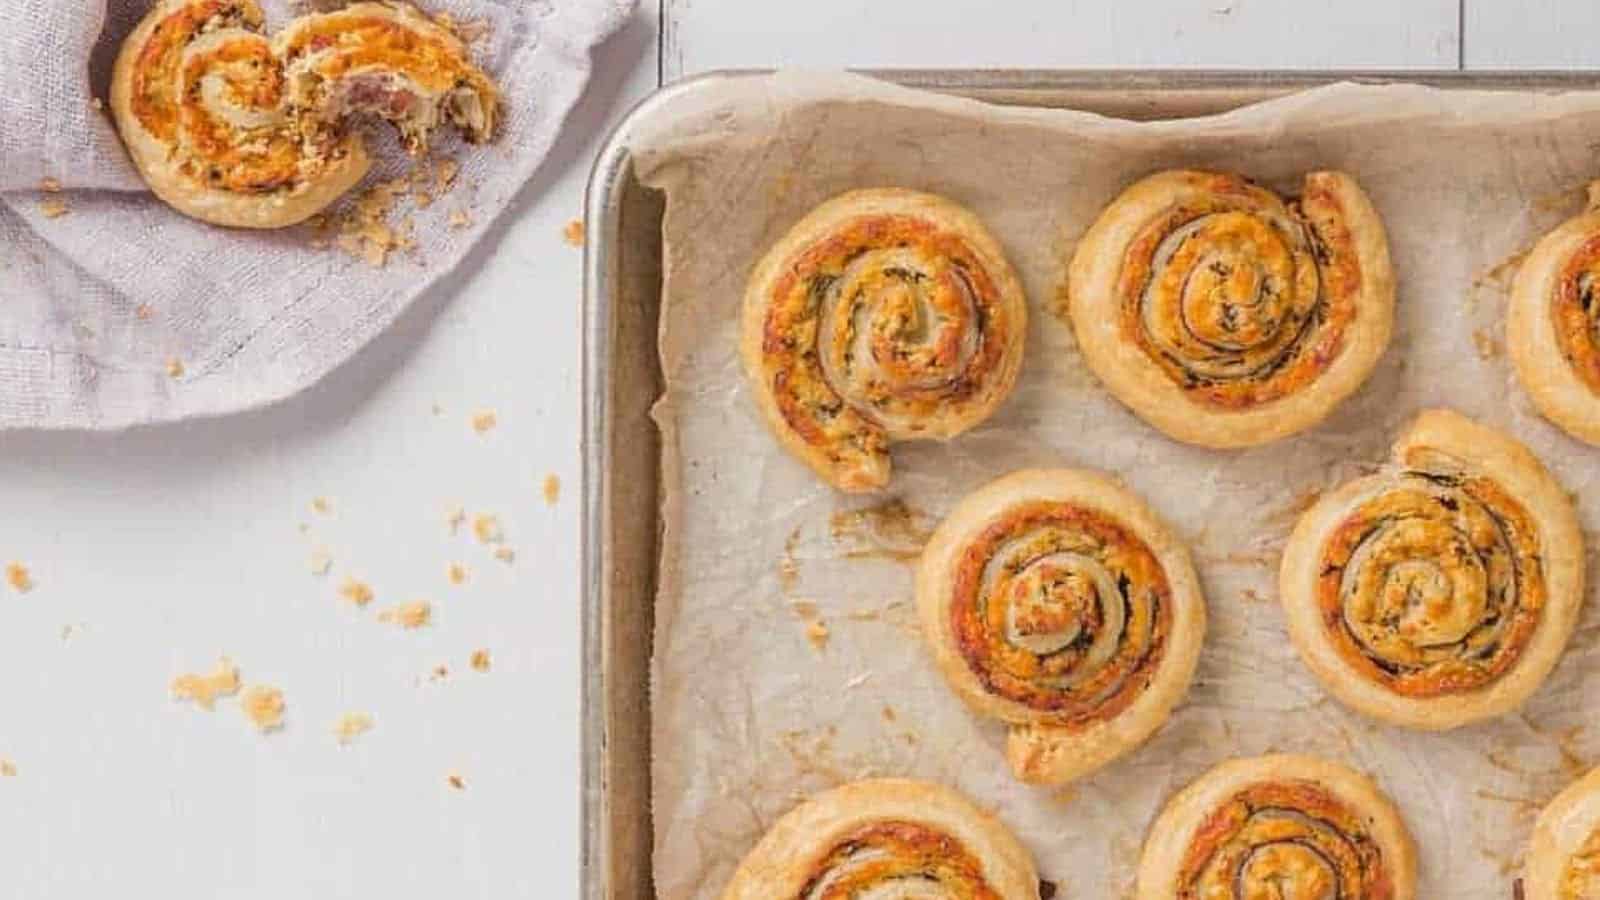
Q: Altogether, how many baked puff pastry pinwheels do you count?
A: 9